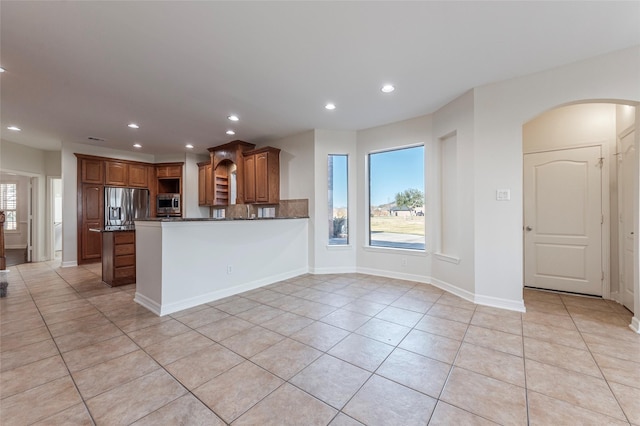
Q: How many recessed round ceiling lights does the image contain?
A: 9